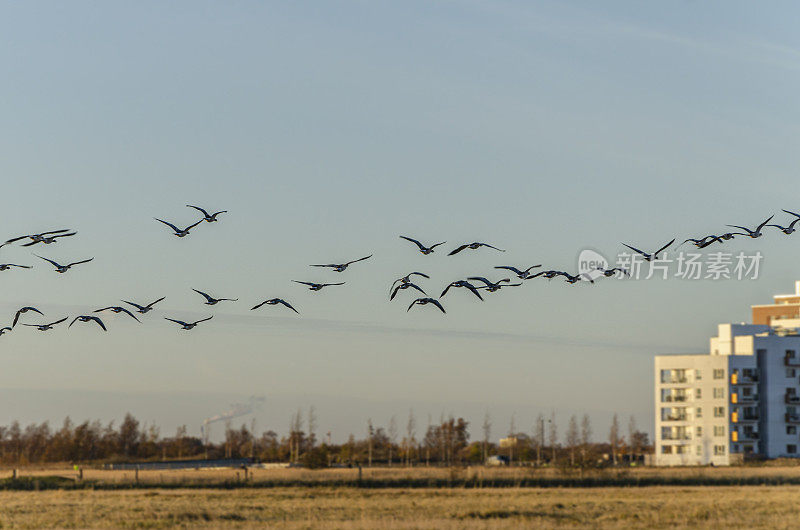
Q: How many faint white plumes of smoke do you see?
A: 1